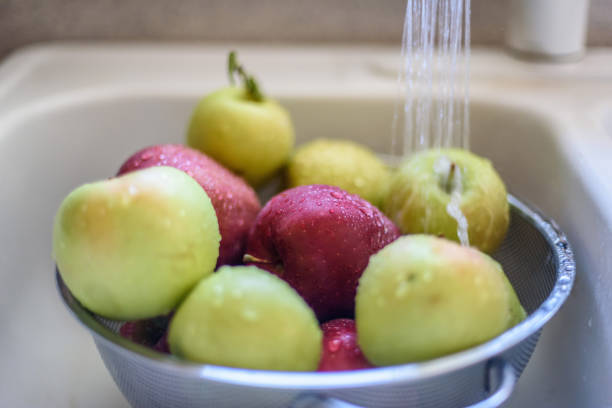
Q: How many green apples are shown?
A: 6